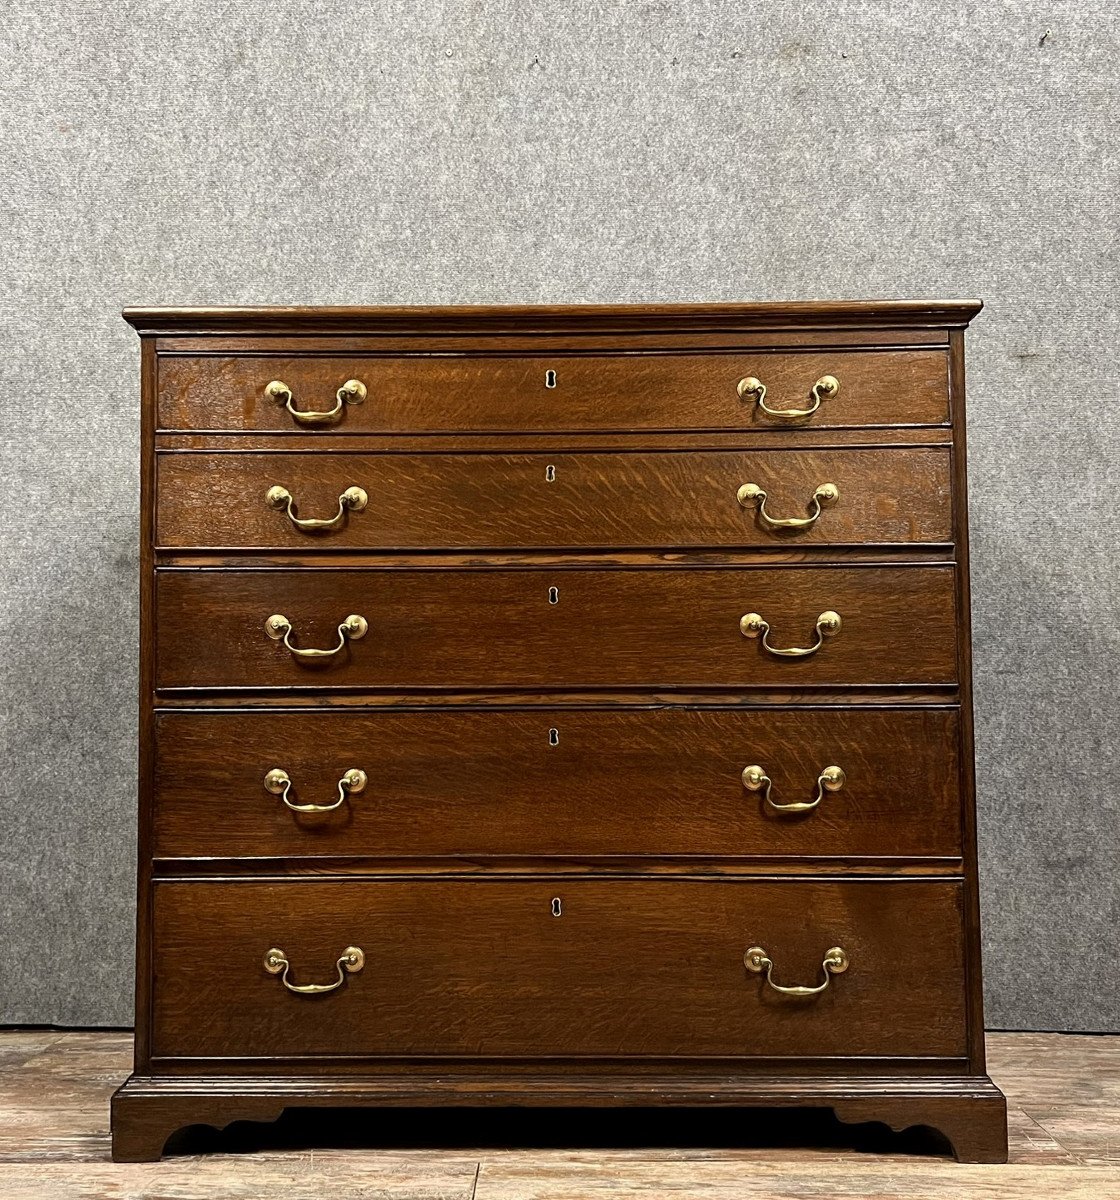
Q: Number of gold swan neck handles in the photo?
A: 10